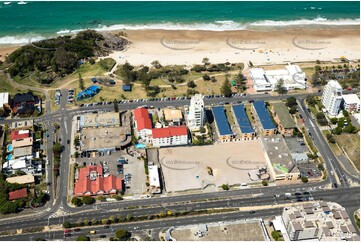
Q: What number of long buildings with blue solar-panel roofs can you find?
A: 3